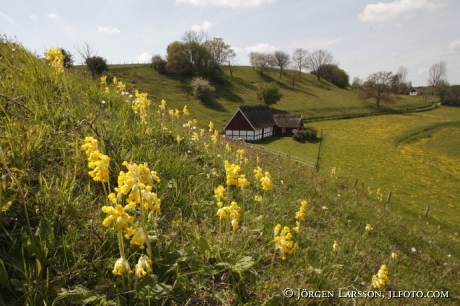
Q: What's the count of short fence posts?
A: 3